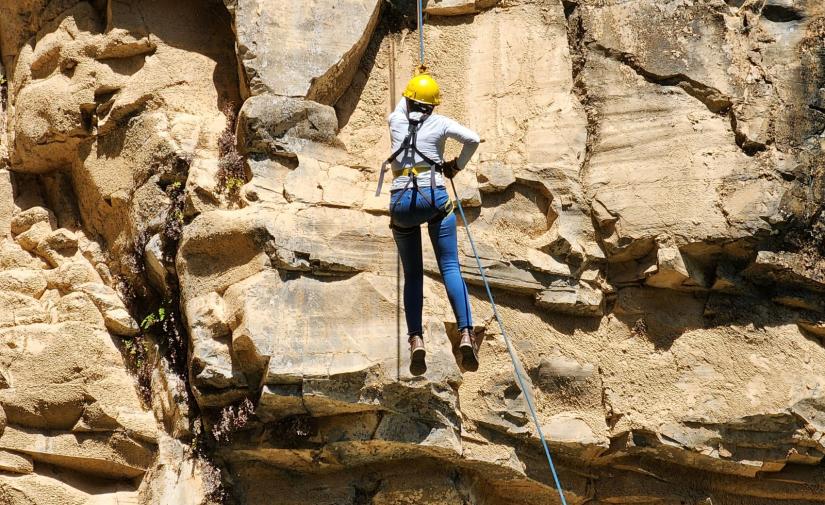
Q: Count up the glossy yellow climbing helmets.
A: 1